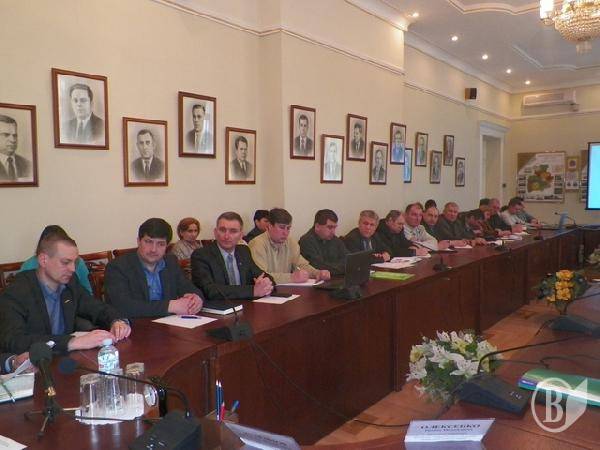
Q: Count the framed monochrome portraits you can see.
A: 15